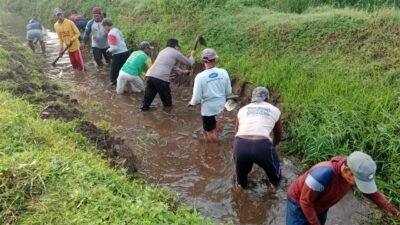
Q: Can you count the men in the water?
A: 10